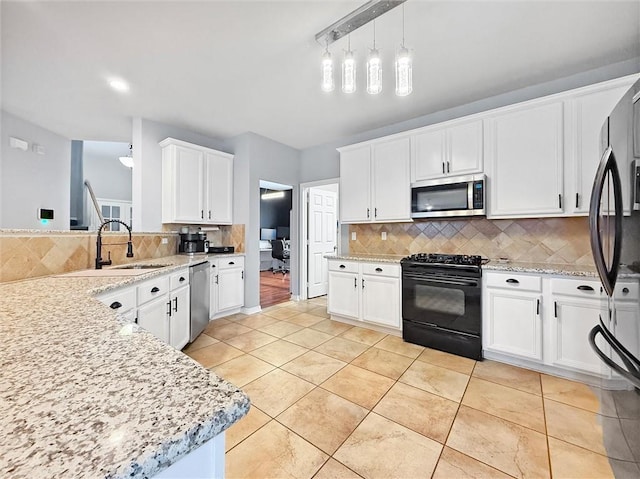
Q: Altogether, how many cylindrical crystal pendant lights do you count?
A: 4